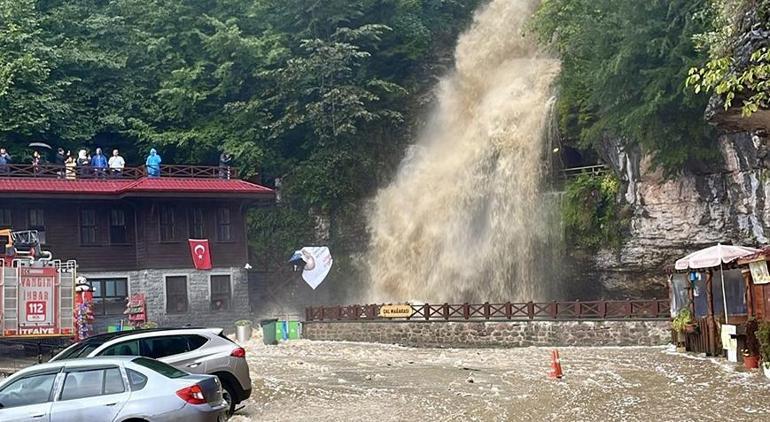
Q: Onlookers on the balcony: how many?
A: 9